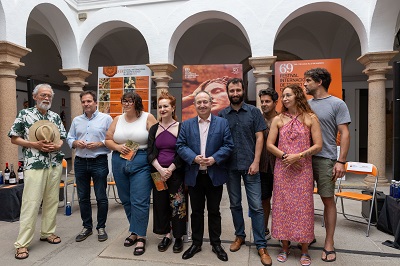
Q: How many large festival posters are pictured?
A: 3